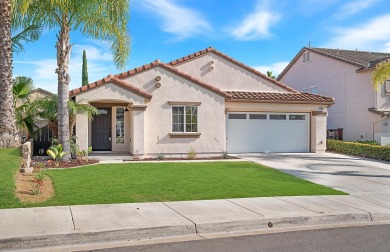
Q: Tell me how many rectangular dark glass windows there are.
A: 4